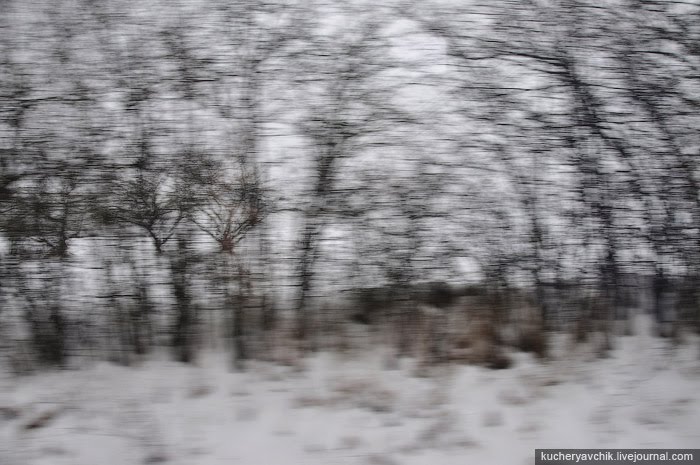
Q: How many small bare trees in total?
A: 3